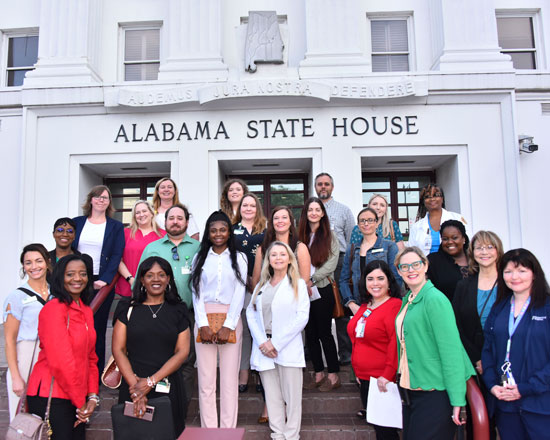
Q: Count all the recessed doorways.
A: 3